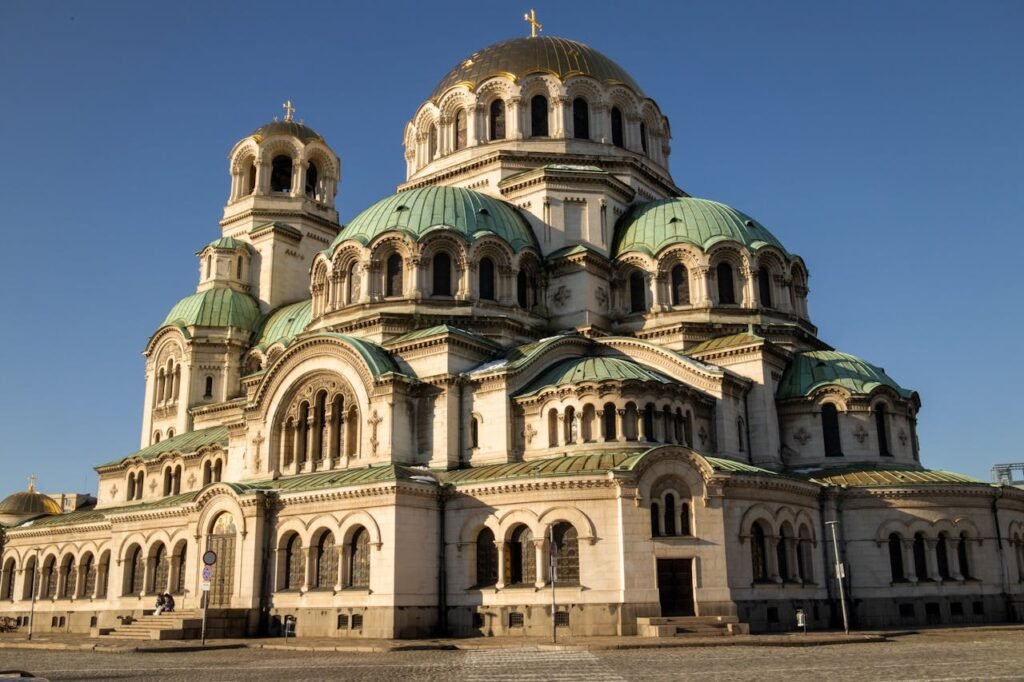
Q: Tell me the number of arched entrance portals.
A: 2